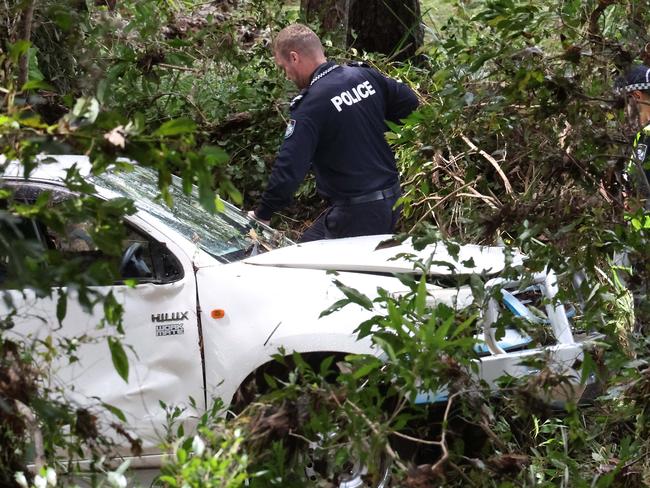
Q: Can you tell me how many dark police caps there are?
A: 1